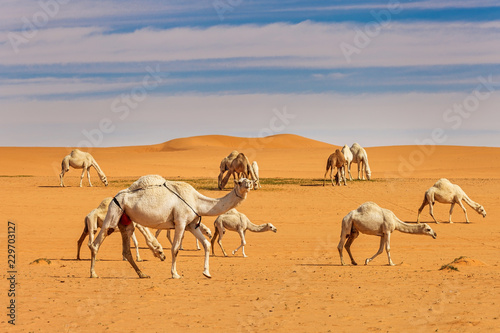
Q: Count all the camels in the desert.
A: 13